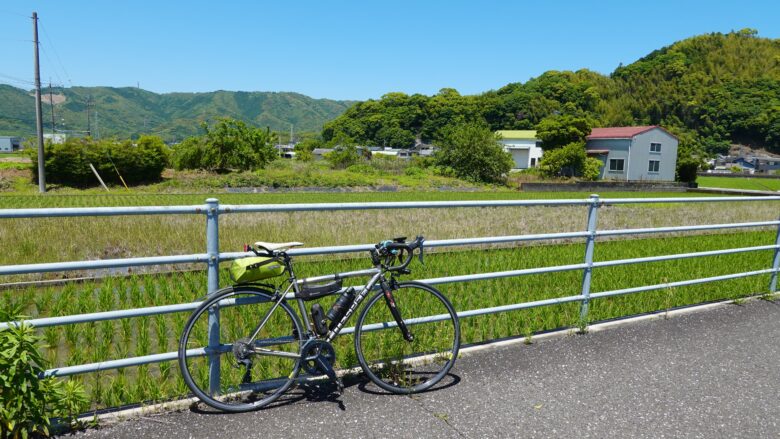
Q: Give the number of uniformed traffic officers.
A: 0